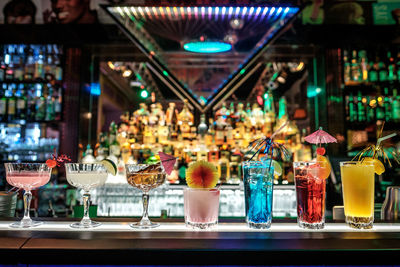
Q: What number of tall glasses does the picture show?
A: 3